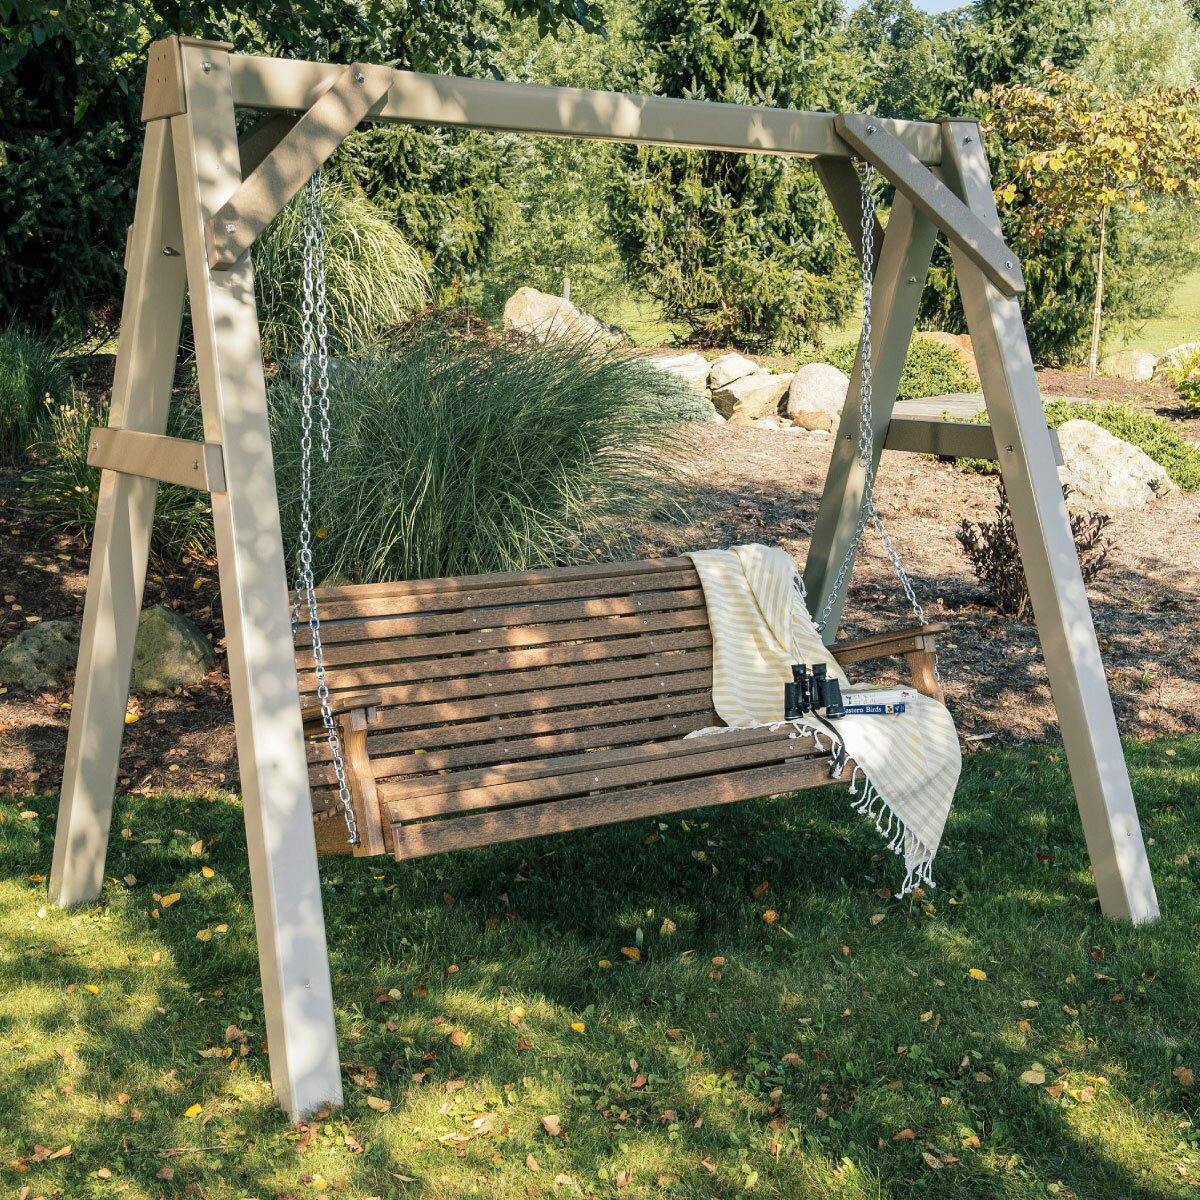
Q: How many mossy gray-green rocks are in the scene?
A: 2